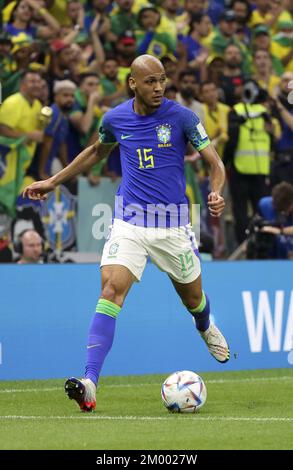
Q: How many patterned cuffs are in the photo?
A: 2